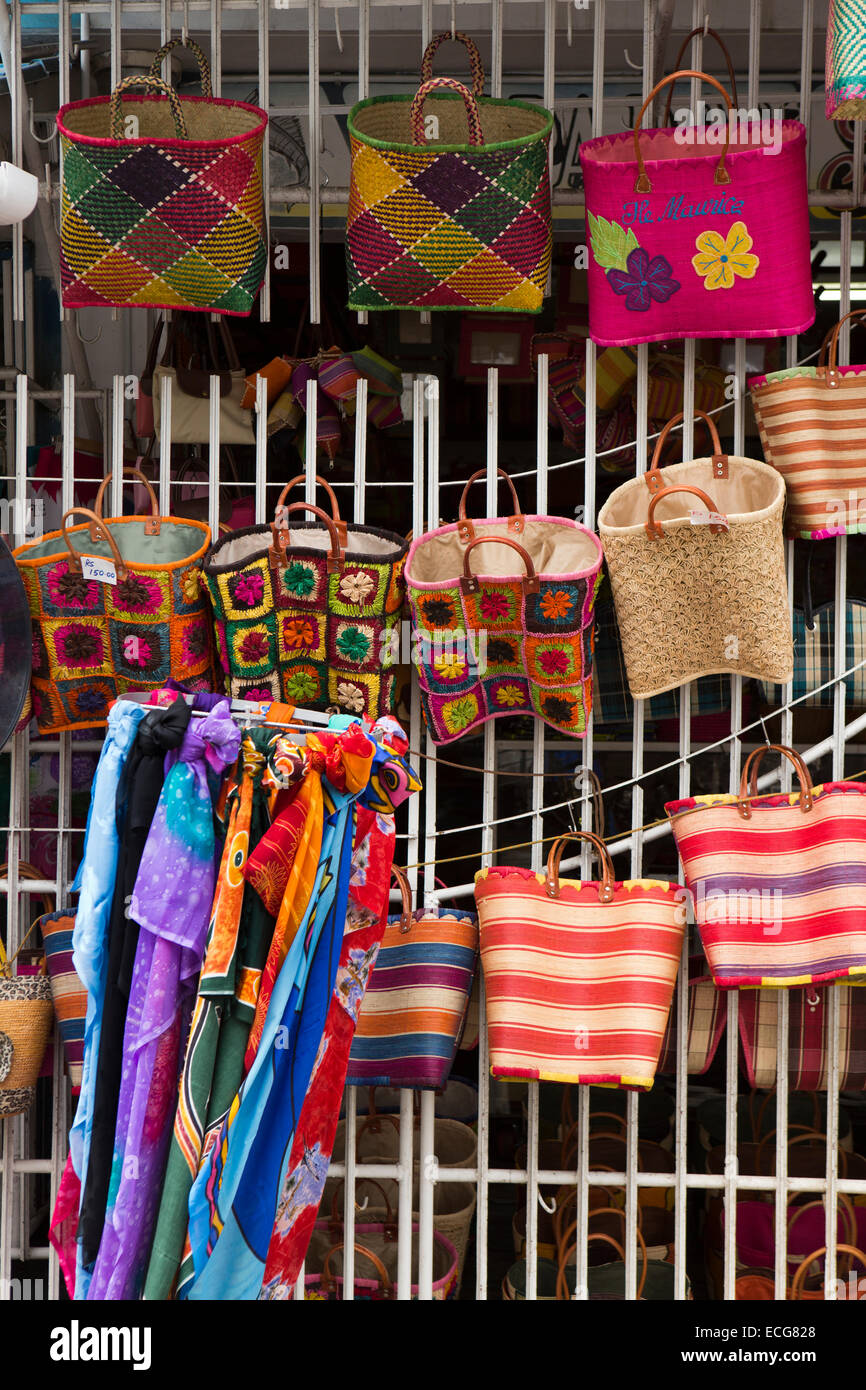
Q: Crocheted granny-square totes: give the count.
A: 3